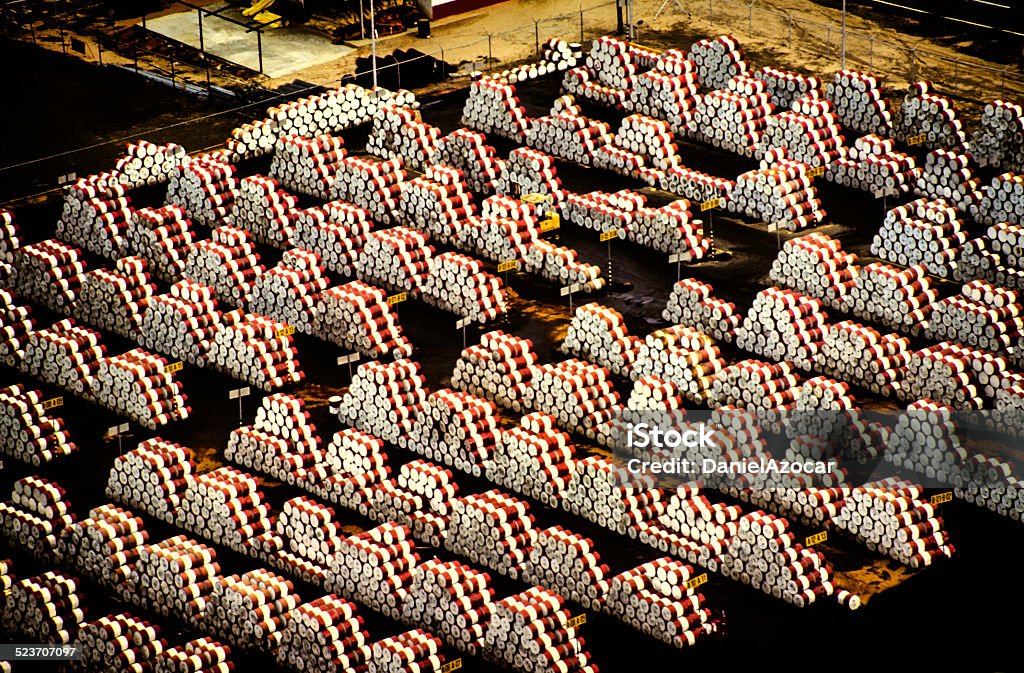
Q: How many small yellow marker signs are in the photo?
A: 14